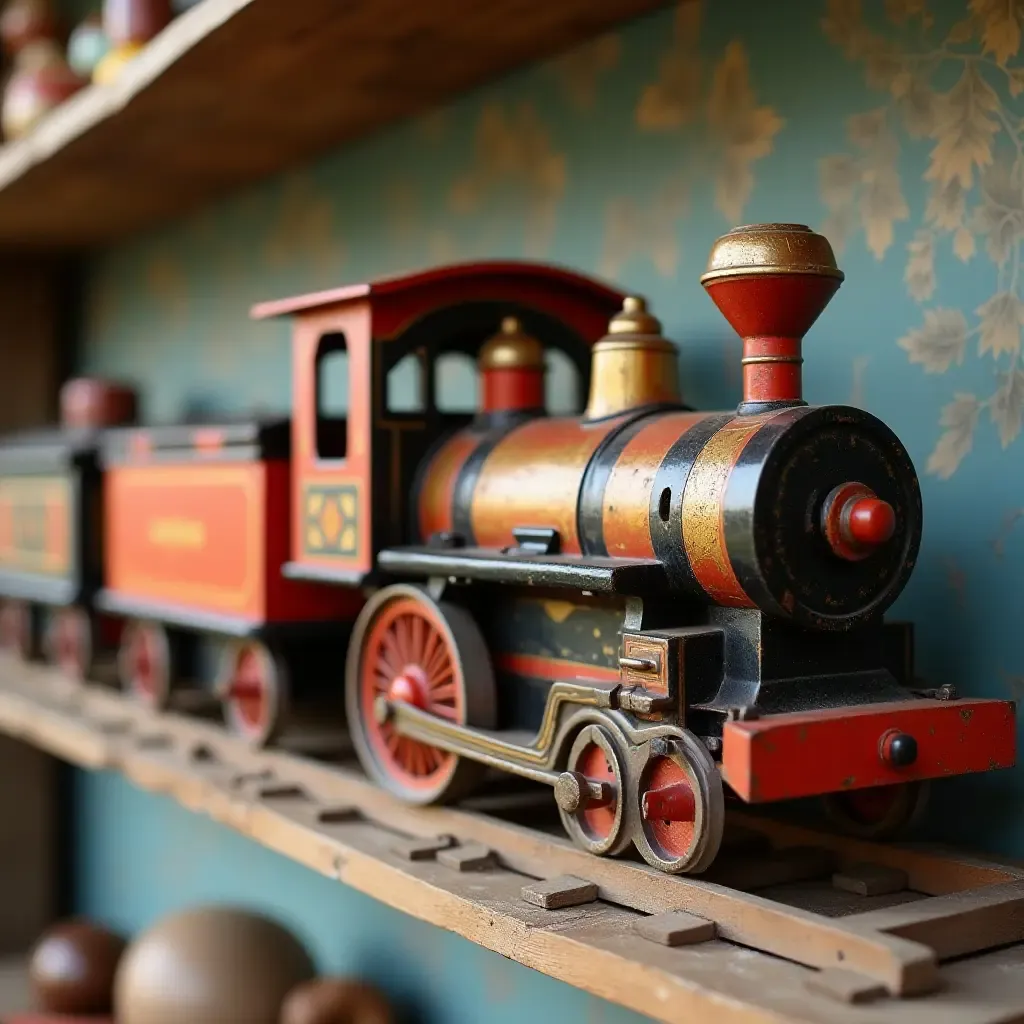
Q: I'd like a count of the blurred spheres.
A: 3